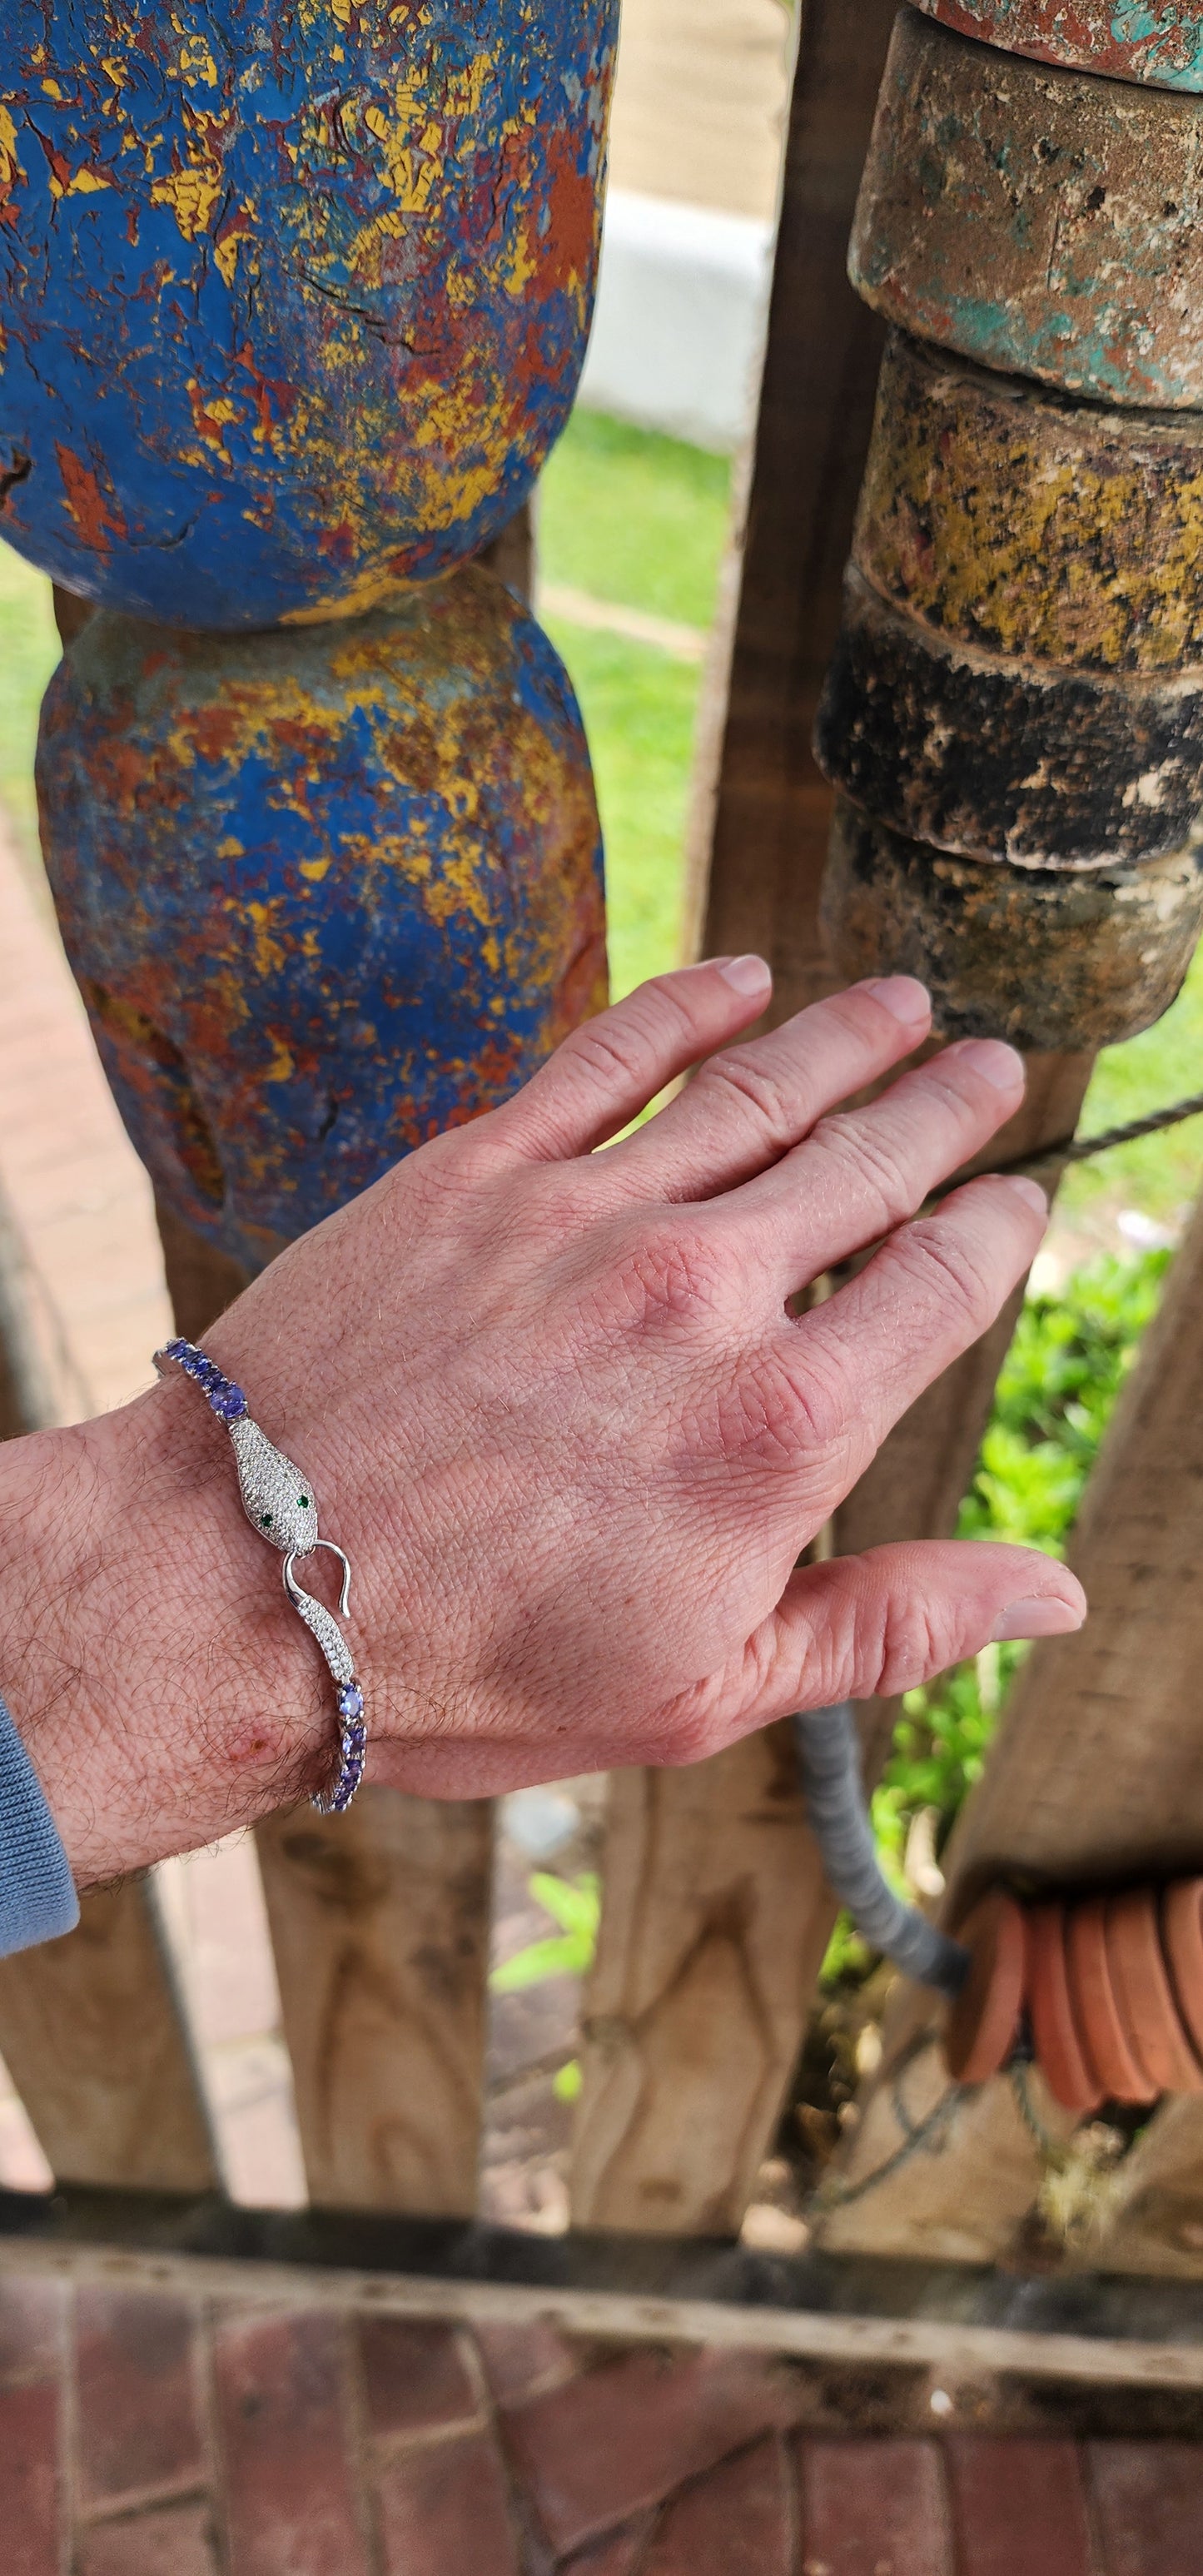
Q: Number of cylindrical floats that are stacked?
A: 5